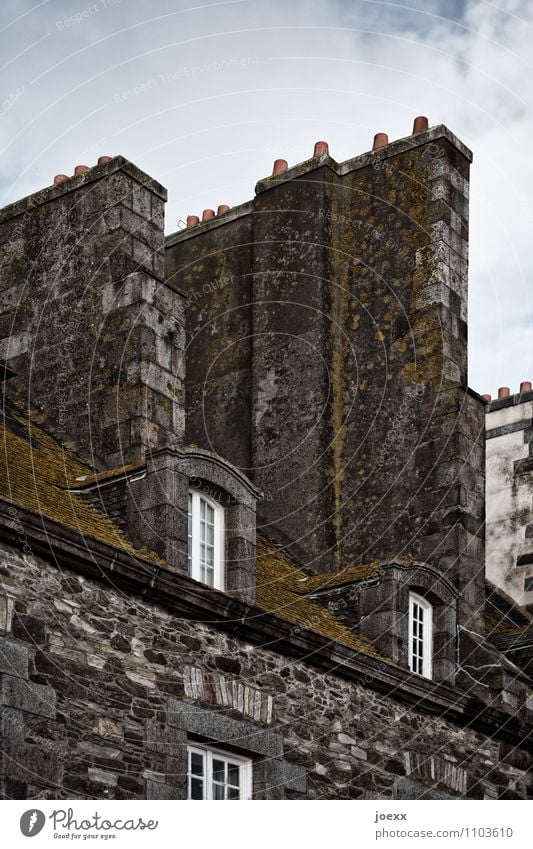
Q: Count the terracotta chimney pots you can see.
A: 13